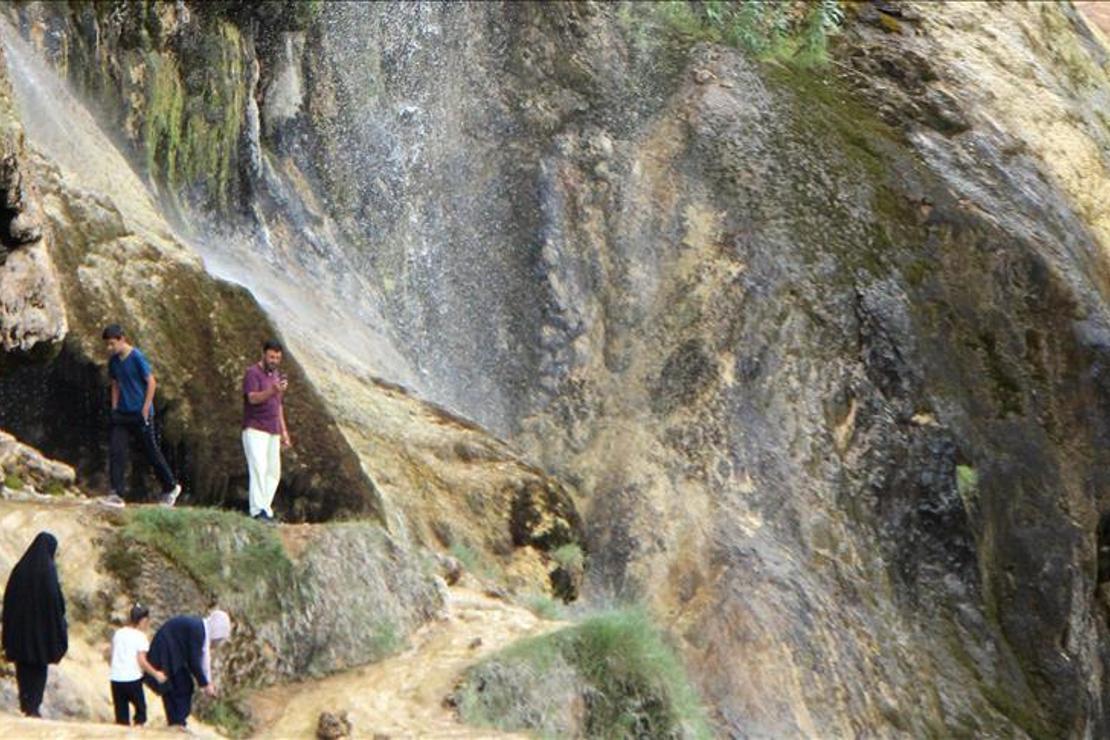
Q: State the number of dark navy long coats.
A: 1